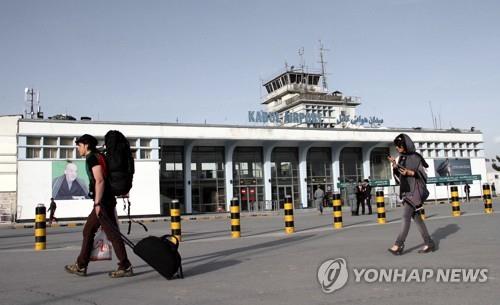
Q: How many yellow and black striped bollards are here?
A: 9